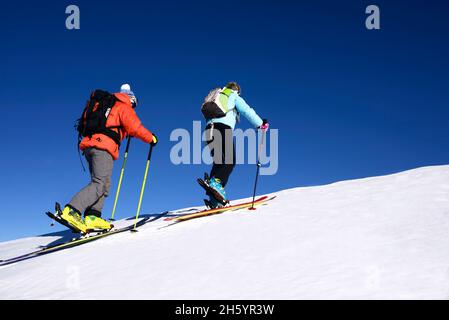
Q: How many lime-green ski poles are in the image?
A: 2